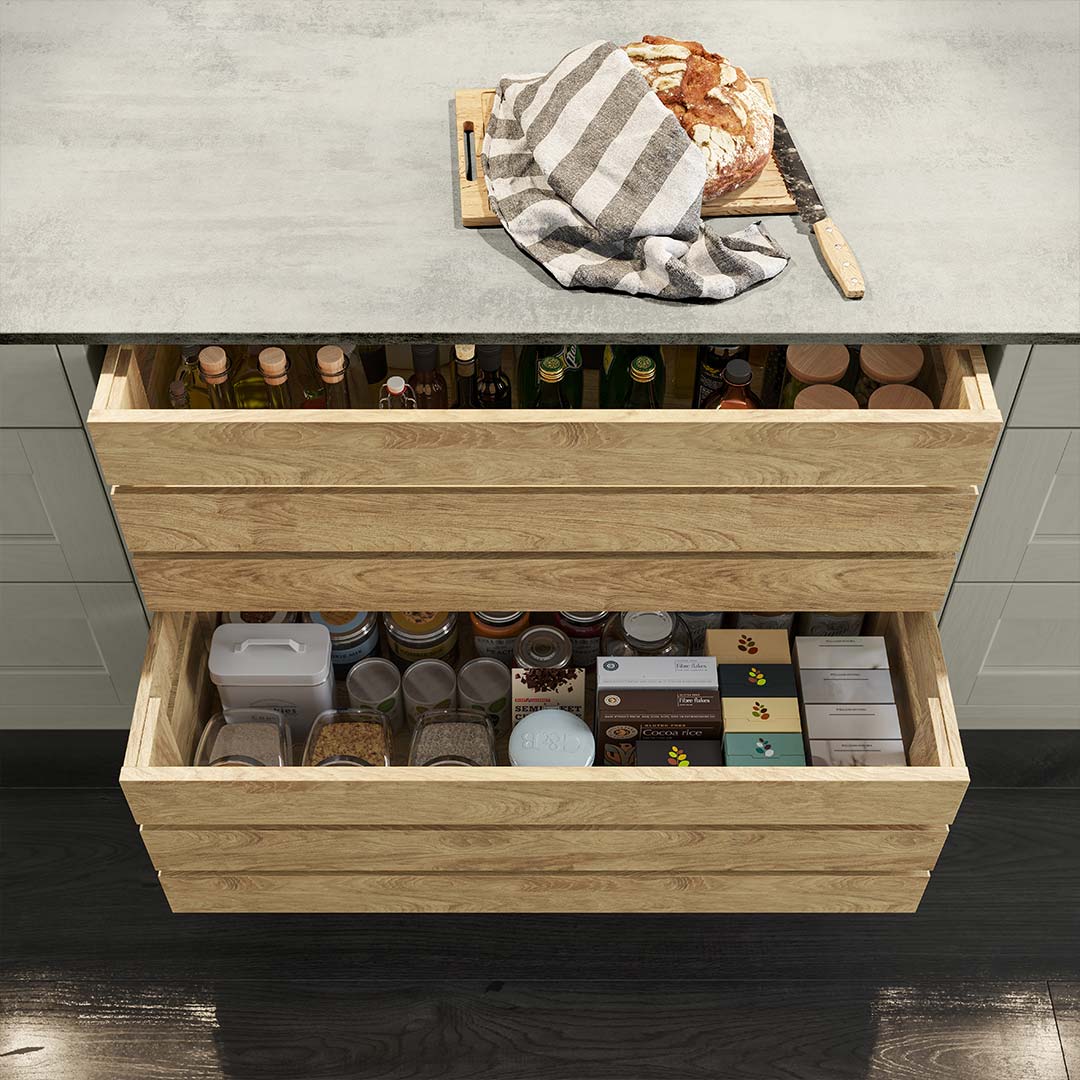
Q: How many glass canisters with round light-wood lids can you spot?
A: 4